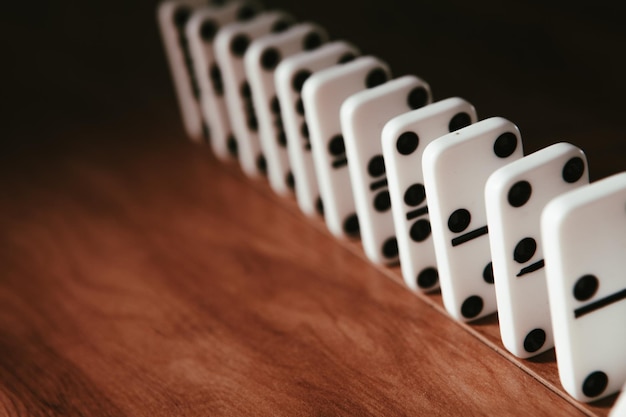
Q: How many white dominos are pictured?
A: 11